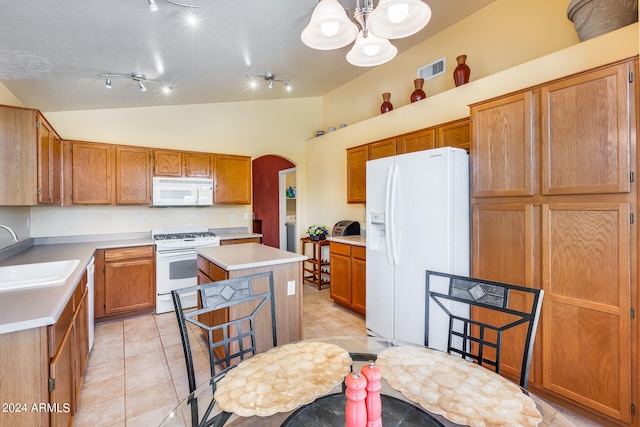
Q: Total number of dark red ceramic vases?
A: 3